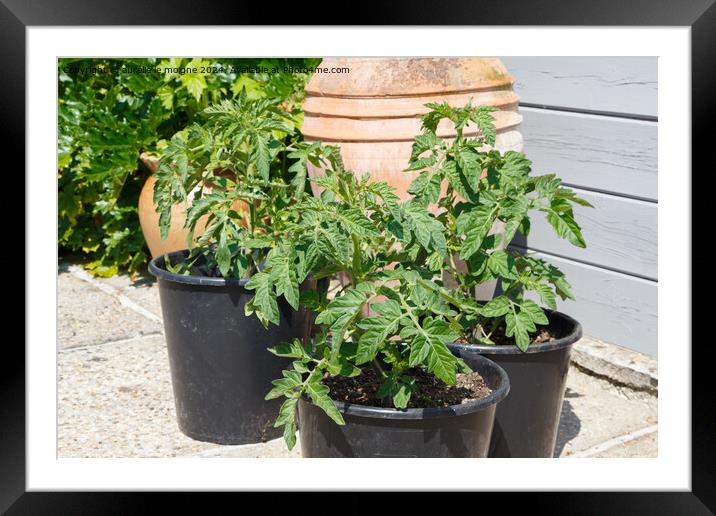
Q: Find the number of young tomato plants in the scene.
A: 3